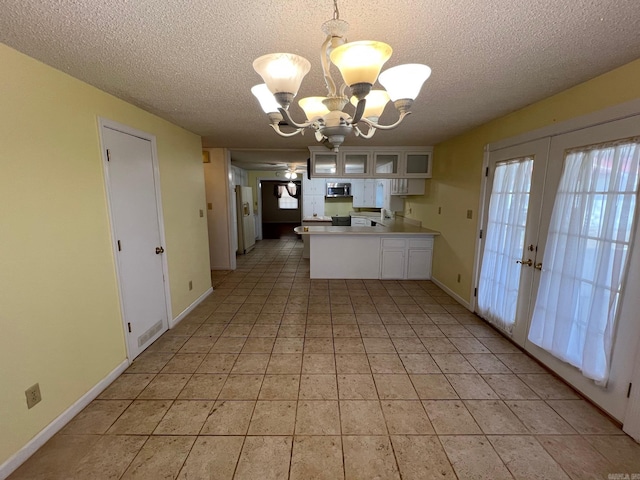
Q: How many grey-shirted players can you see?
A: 0